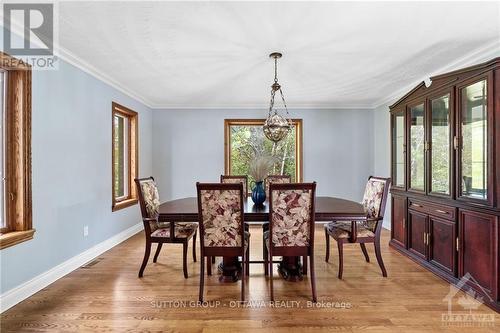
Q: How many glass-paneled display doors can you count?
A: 4